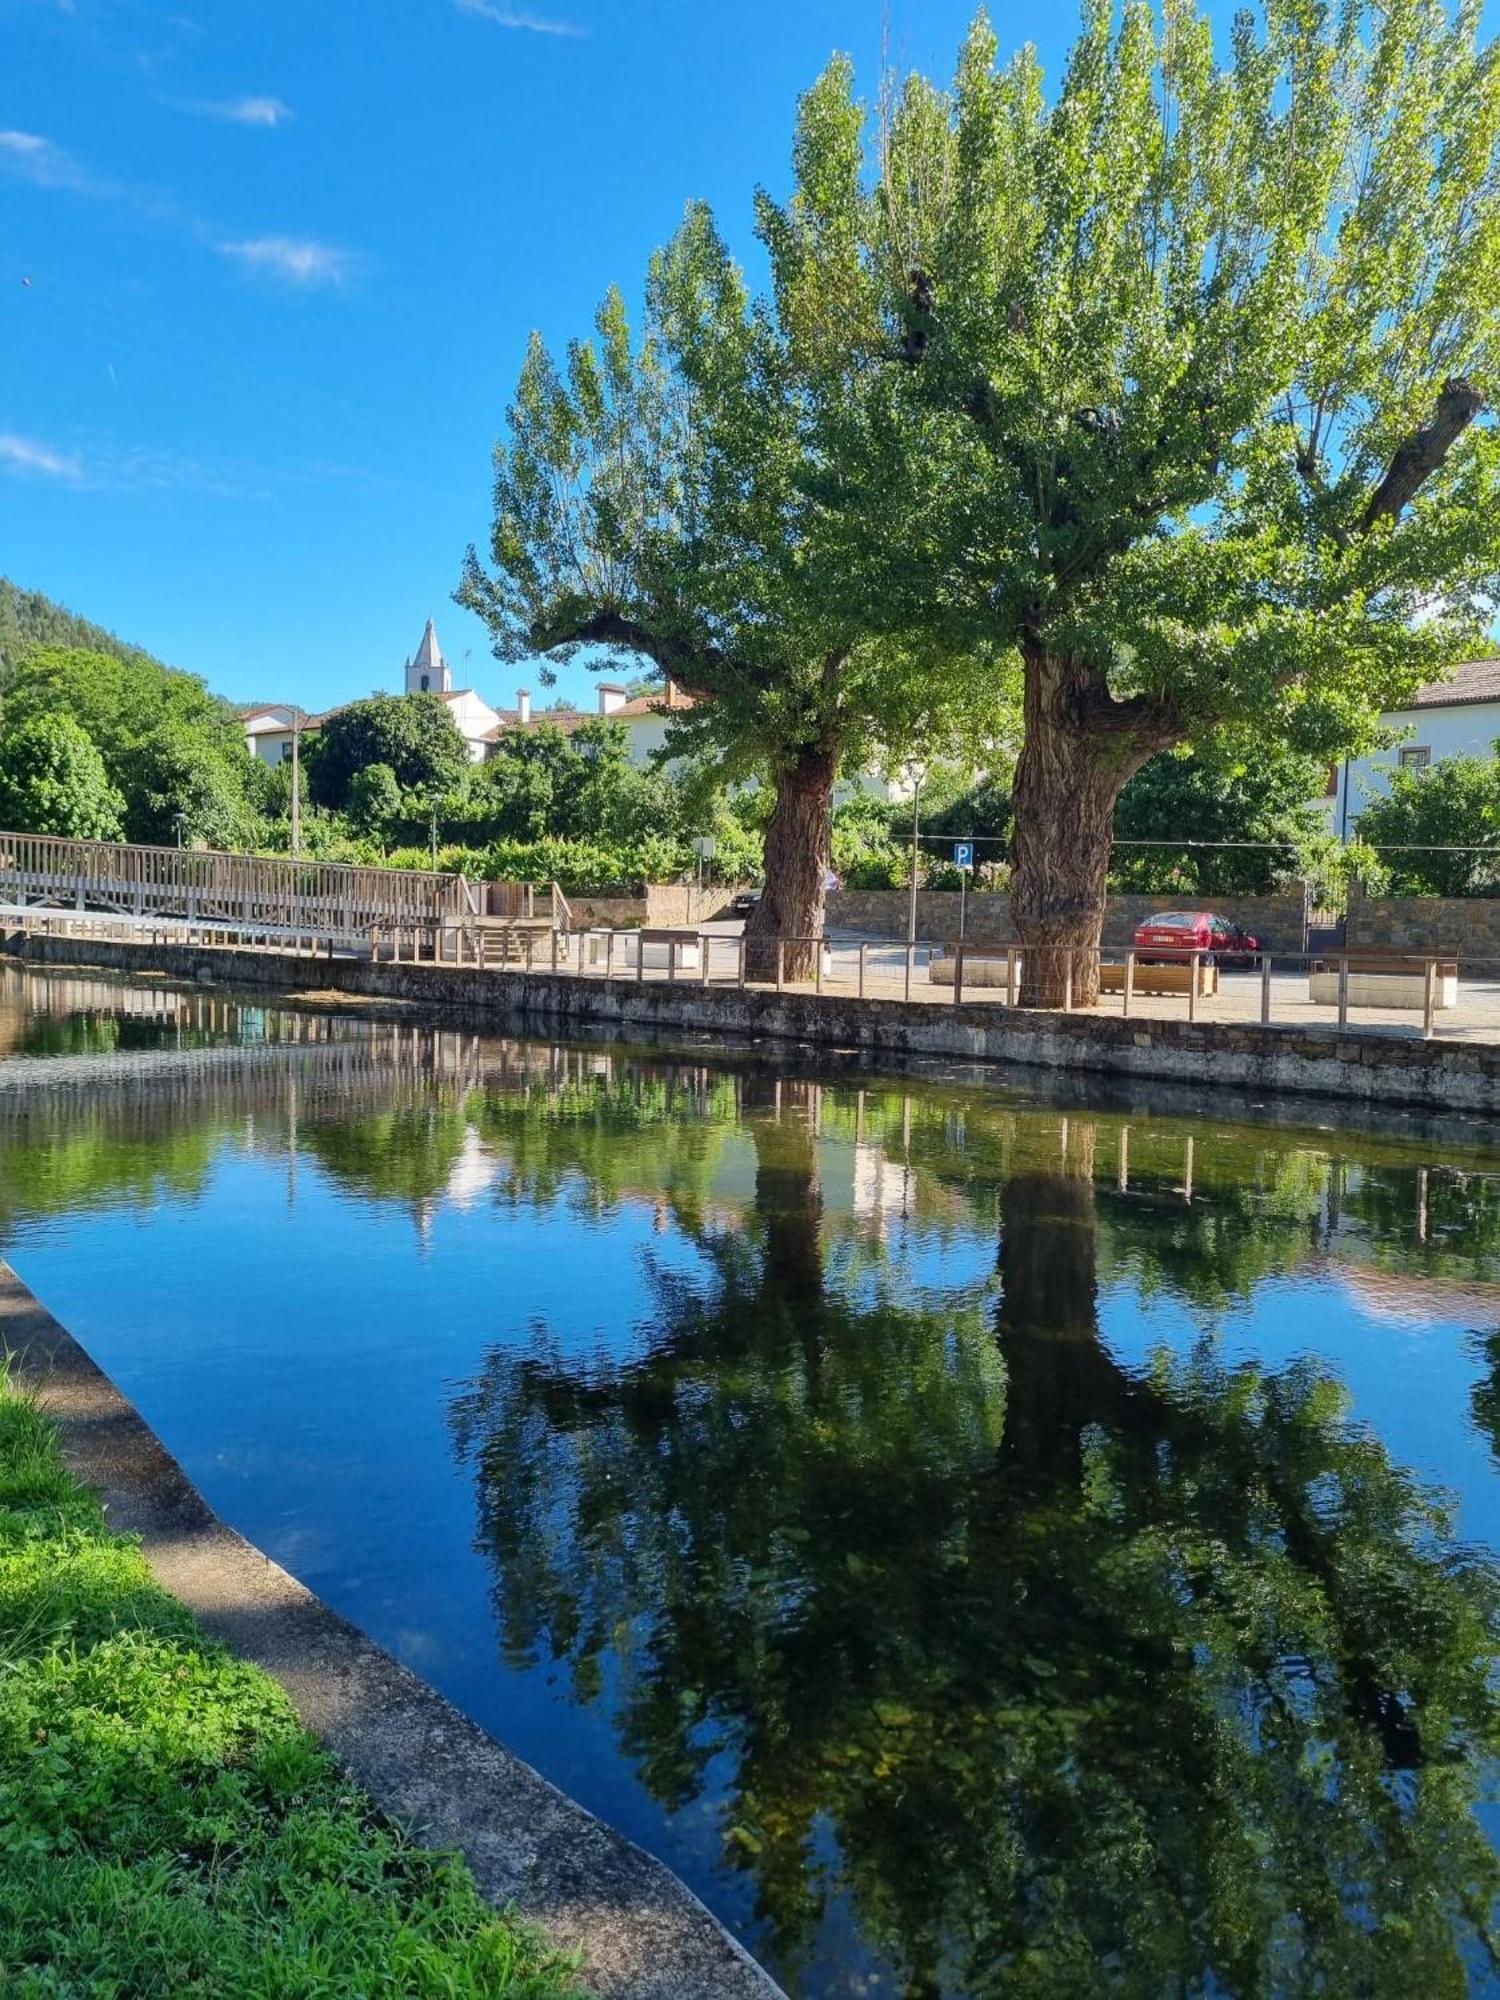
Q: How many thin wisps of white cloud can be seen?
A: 5